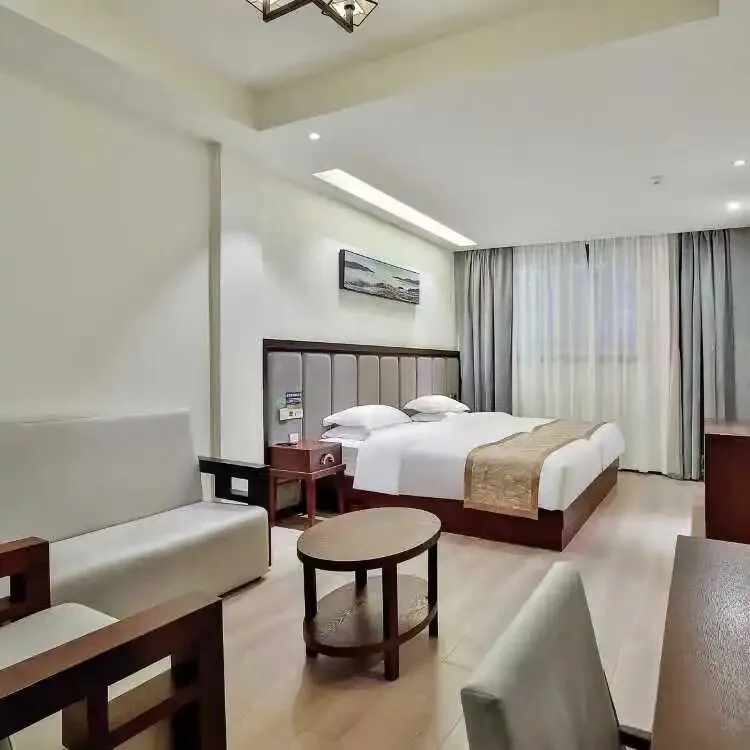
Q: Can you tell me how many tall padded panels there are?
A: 9